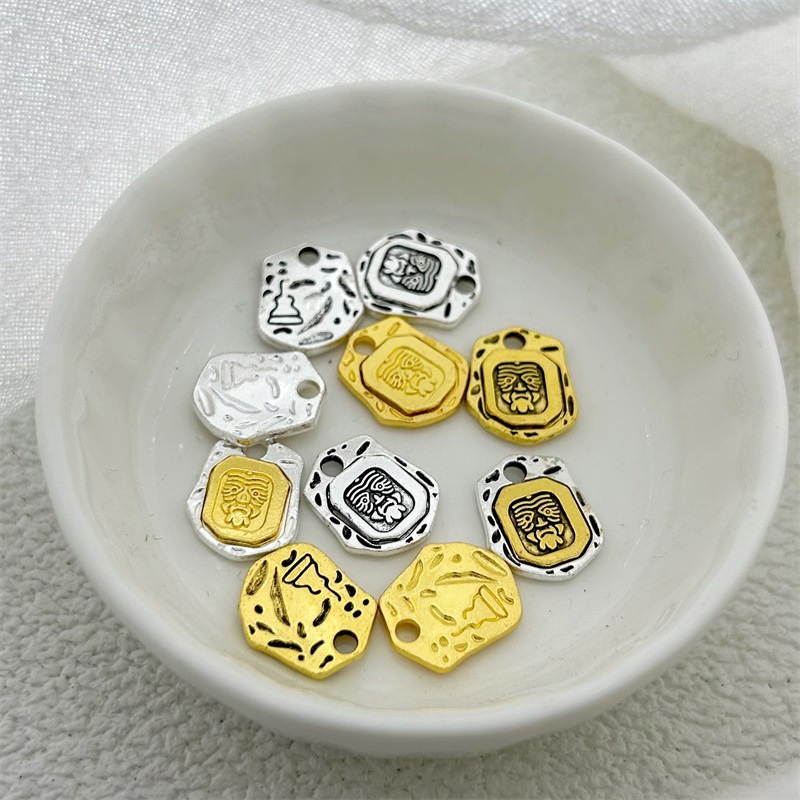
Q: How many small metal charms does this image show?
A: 10